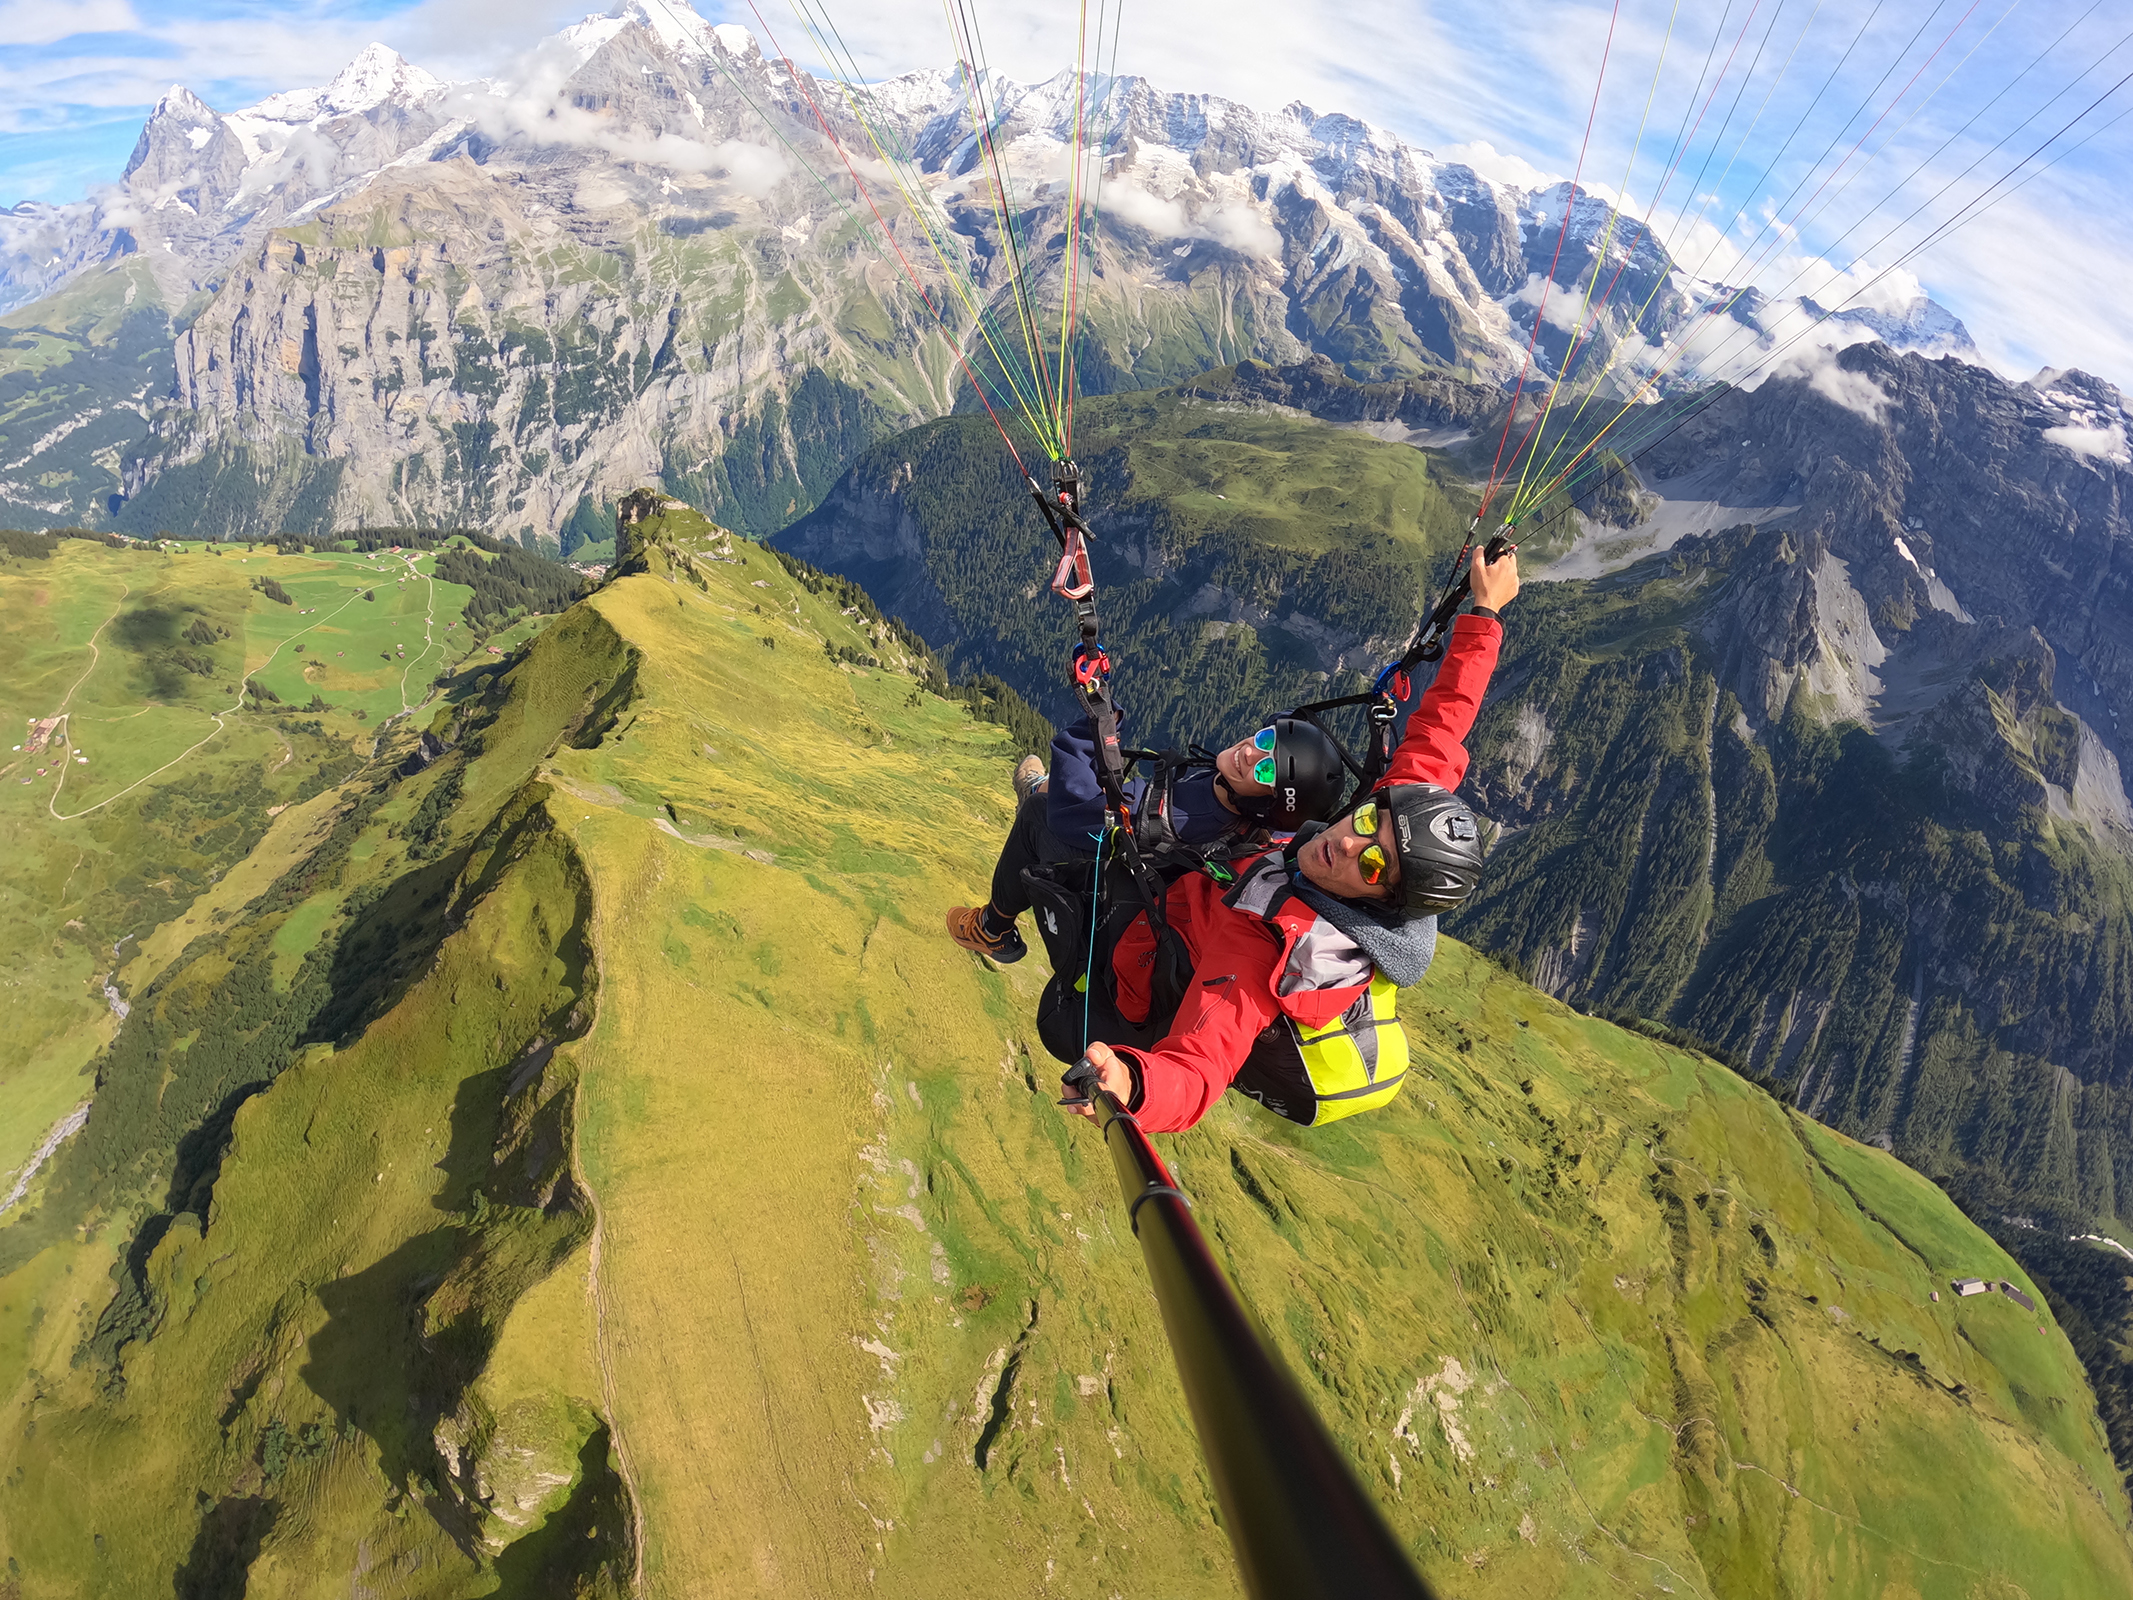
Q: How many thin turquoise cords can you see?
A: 1